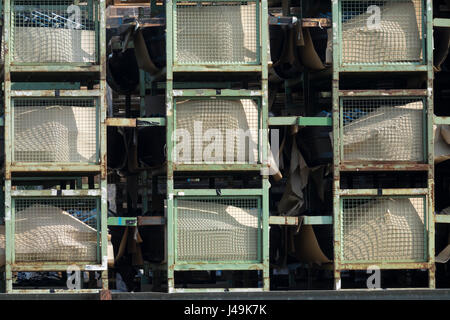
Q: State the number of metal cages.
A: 9